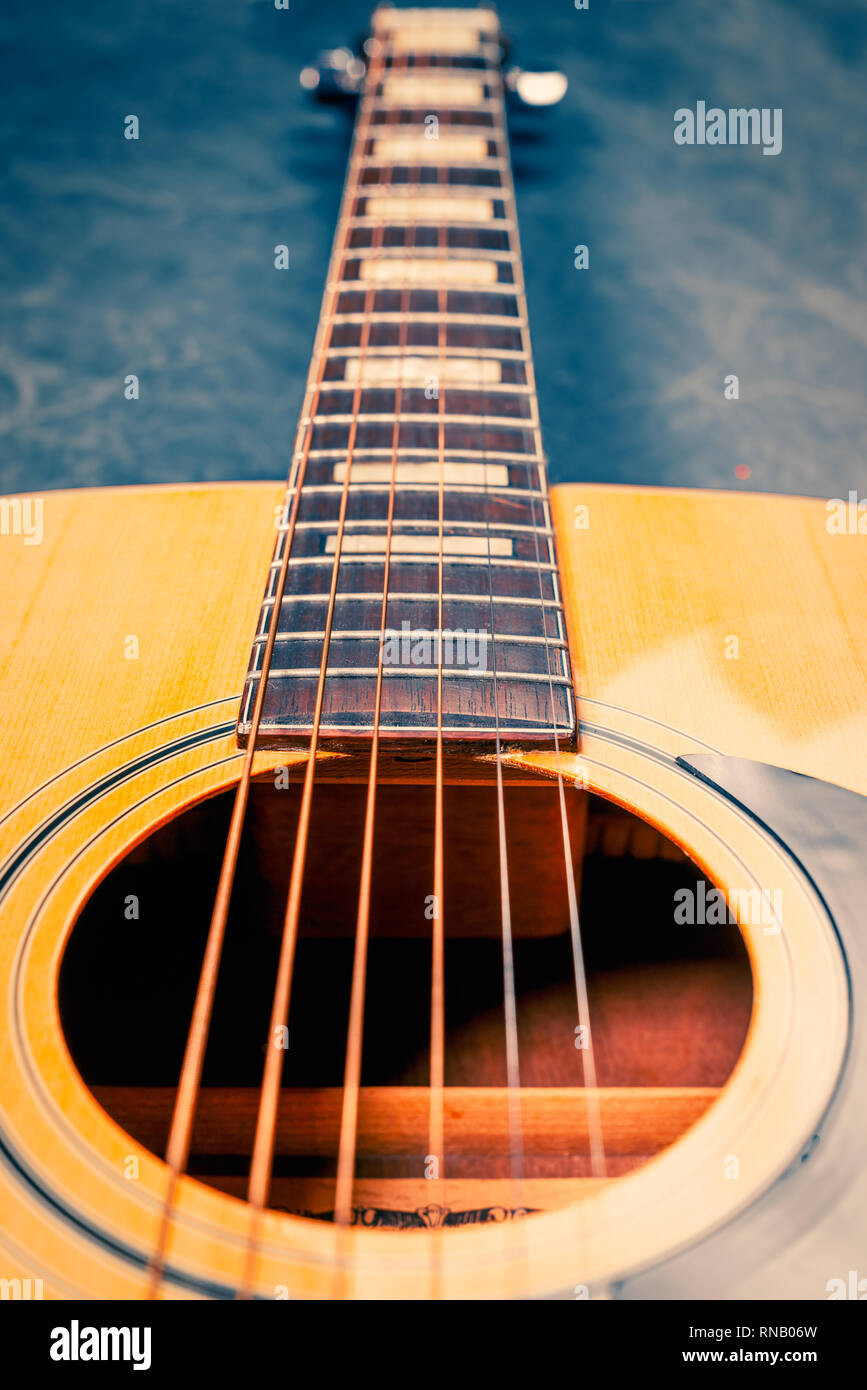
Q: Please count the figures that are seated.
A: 0